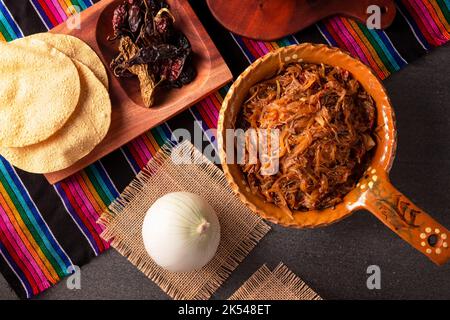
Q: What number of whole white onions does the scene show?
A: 1